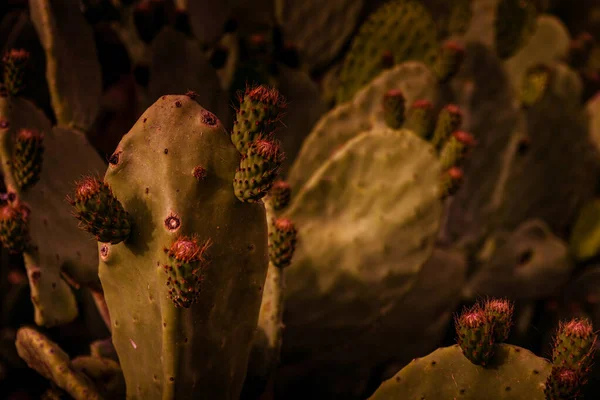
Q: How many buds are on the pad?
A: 4